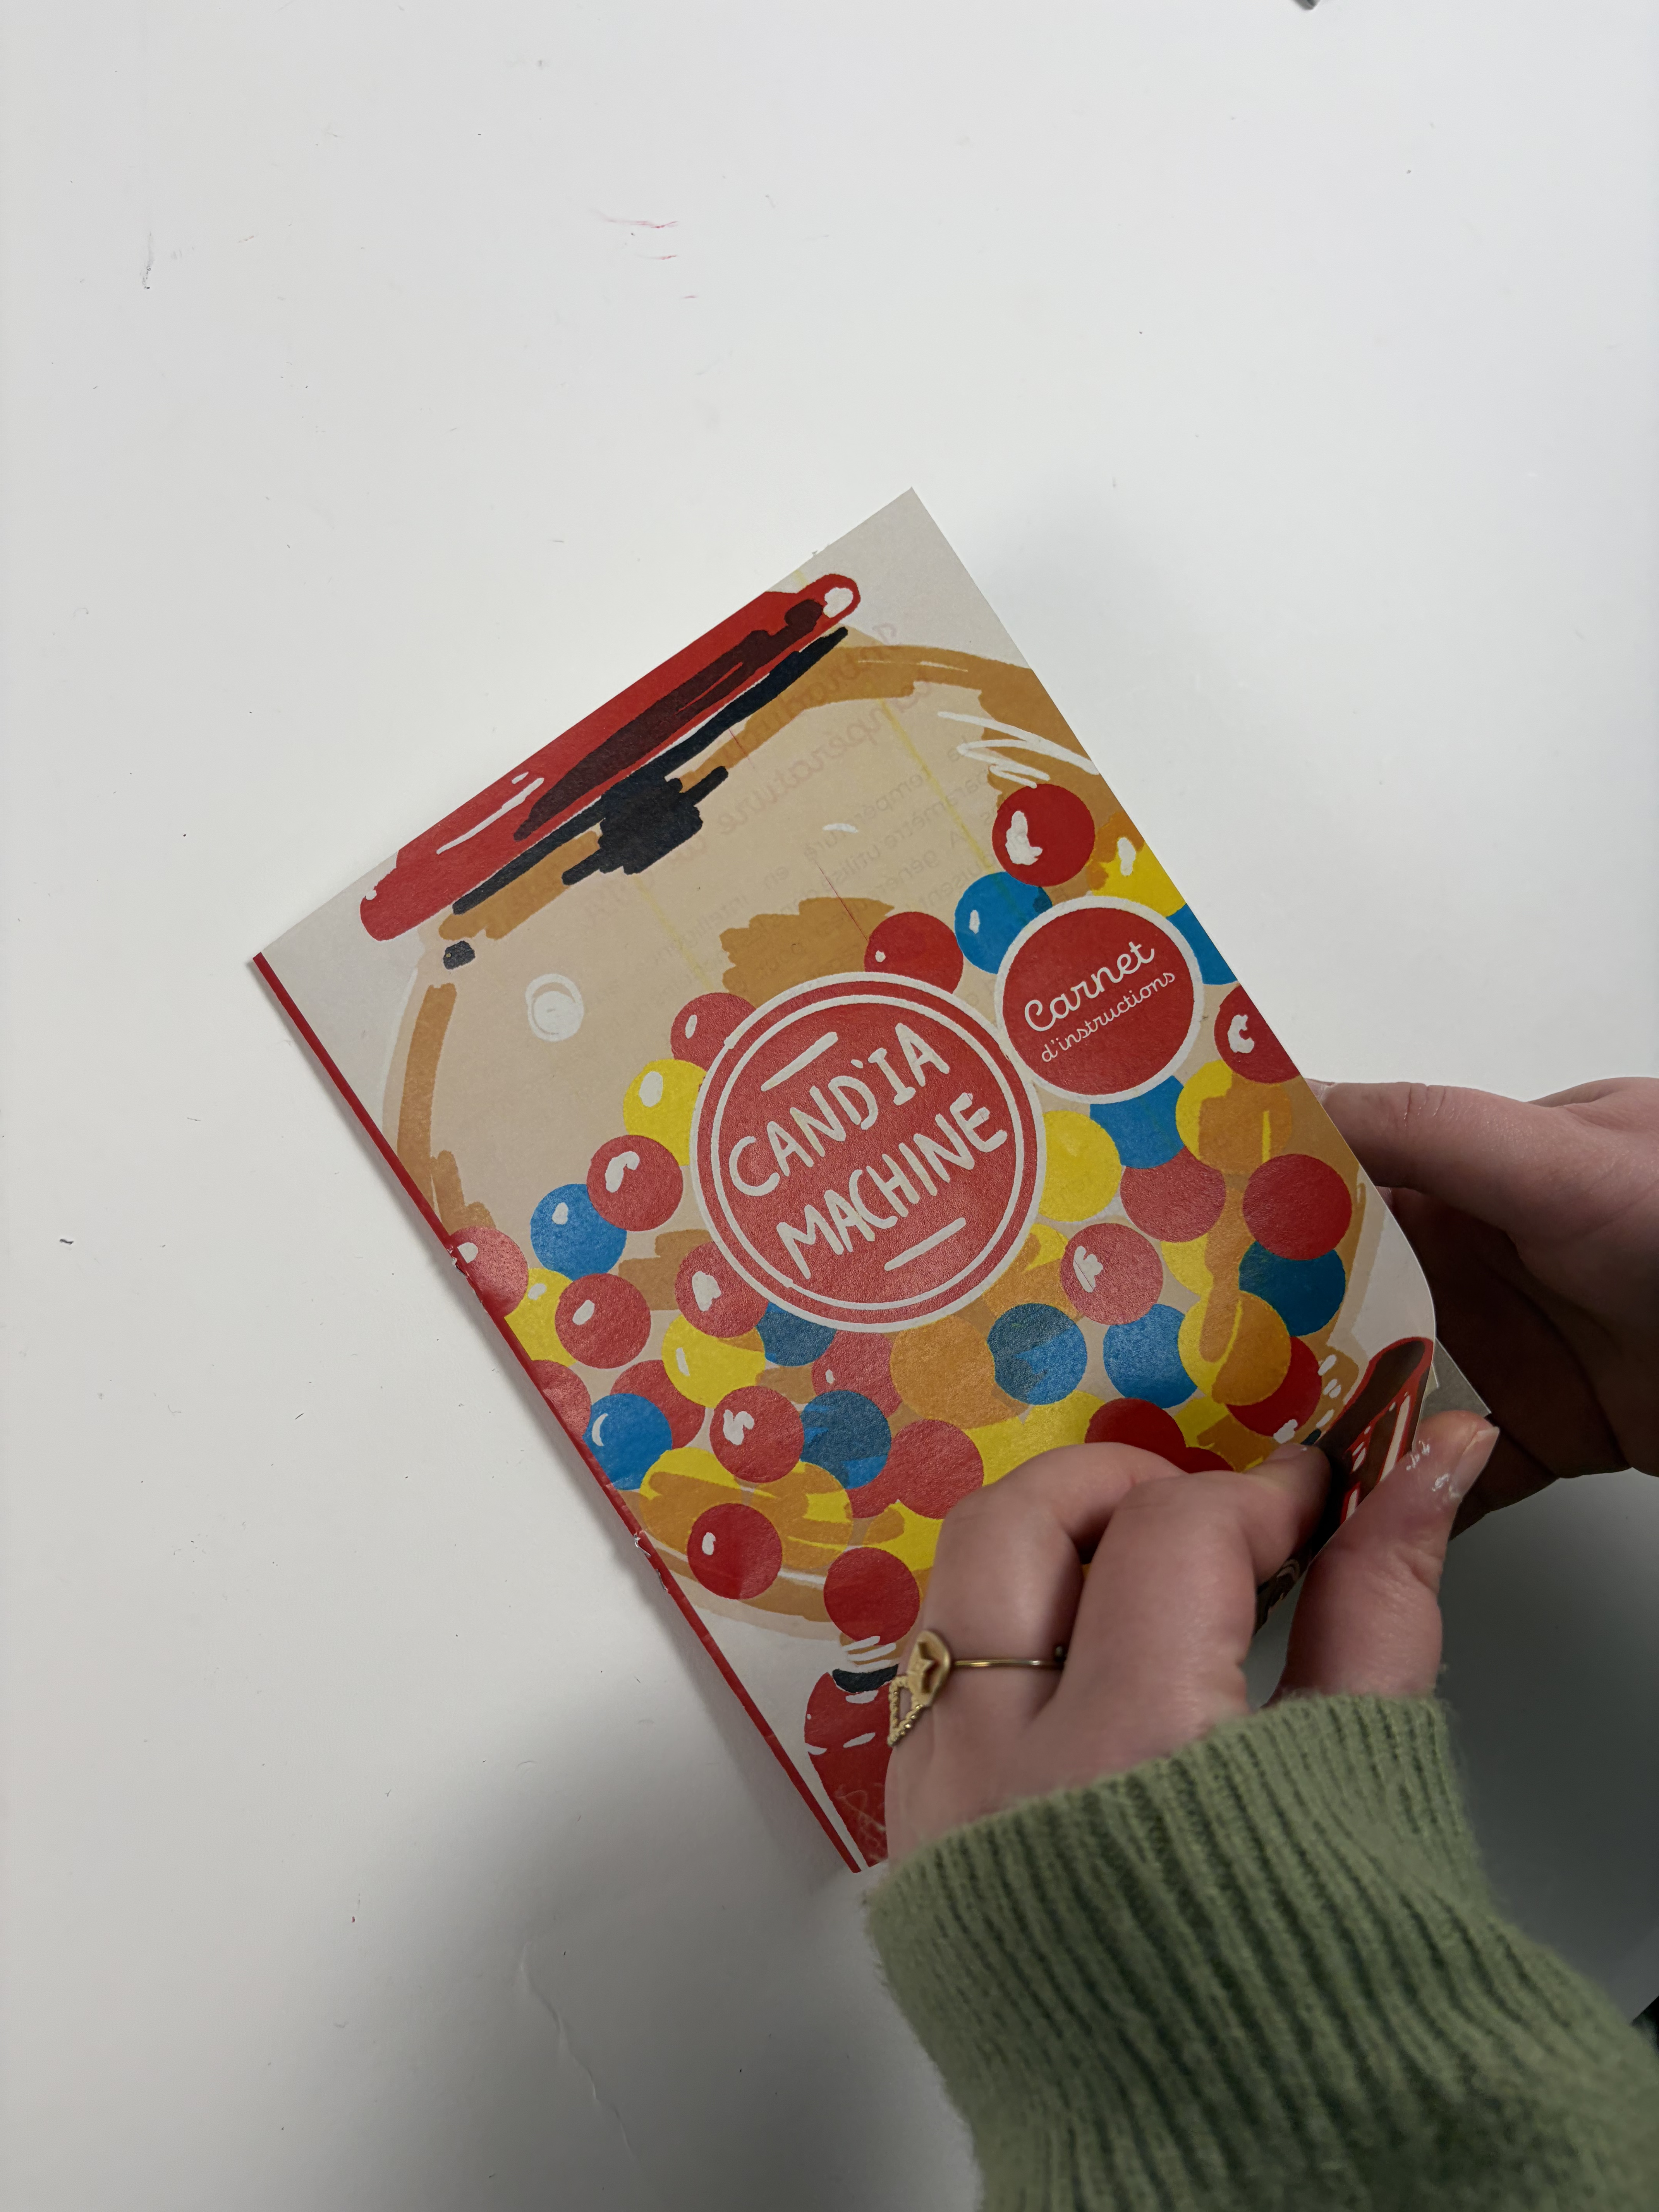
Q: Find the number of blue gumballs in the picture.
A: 10